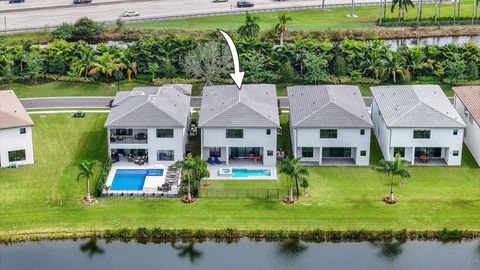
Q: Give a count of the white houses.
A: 6